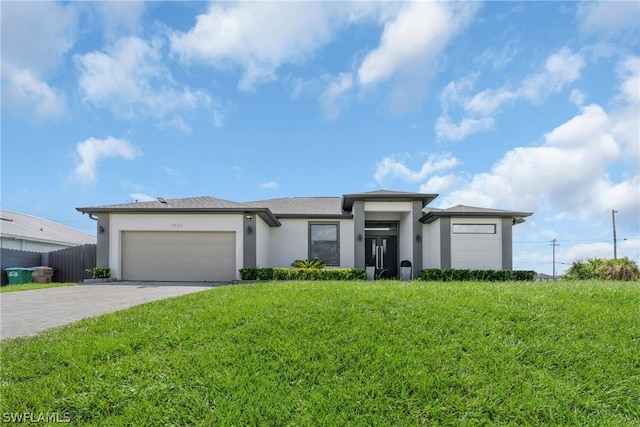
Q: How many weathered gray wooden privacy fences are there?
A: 1